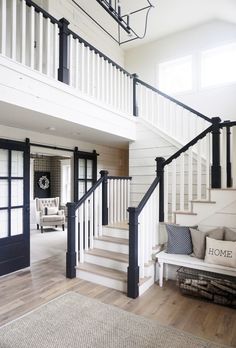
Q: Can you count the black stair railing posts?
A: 8